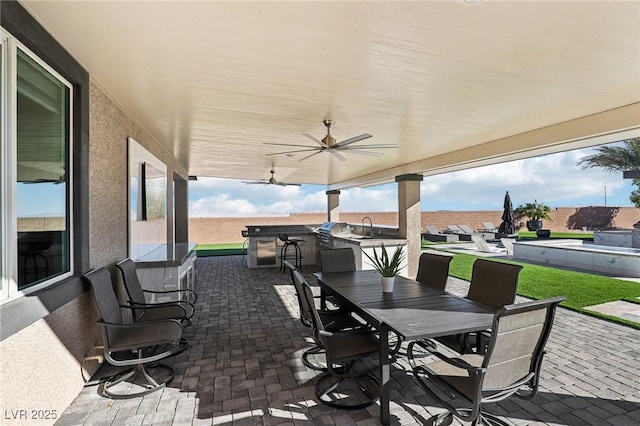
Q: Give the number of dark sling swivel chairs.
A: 8